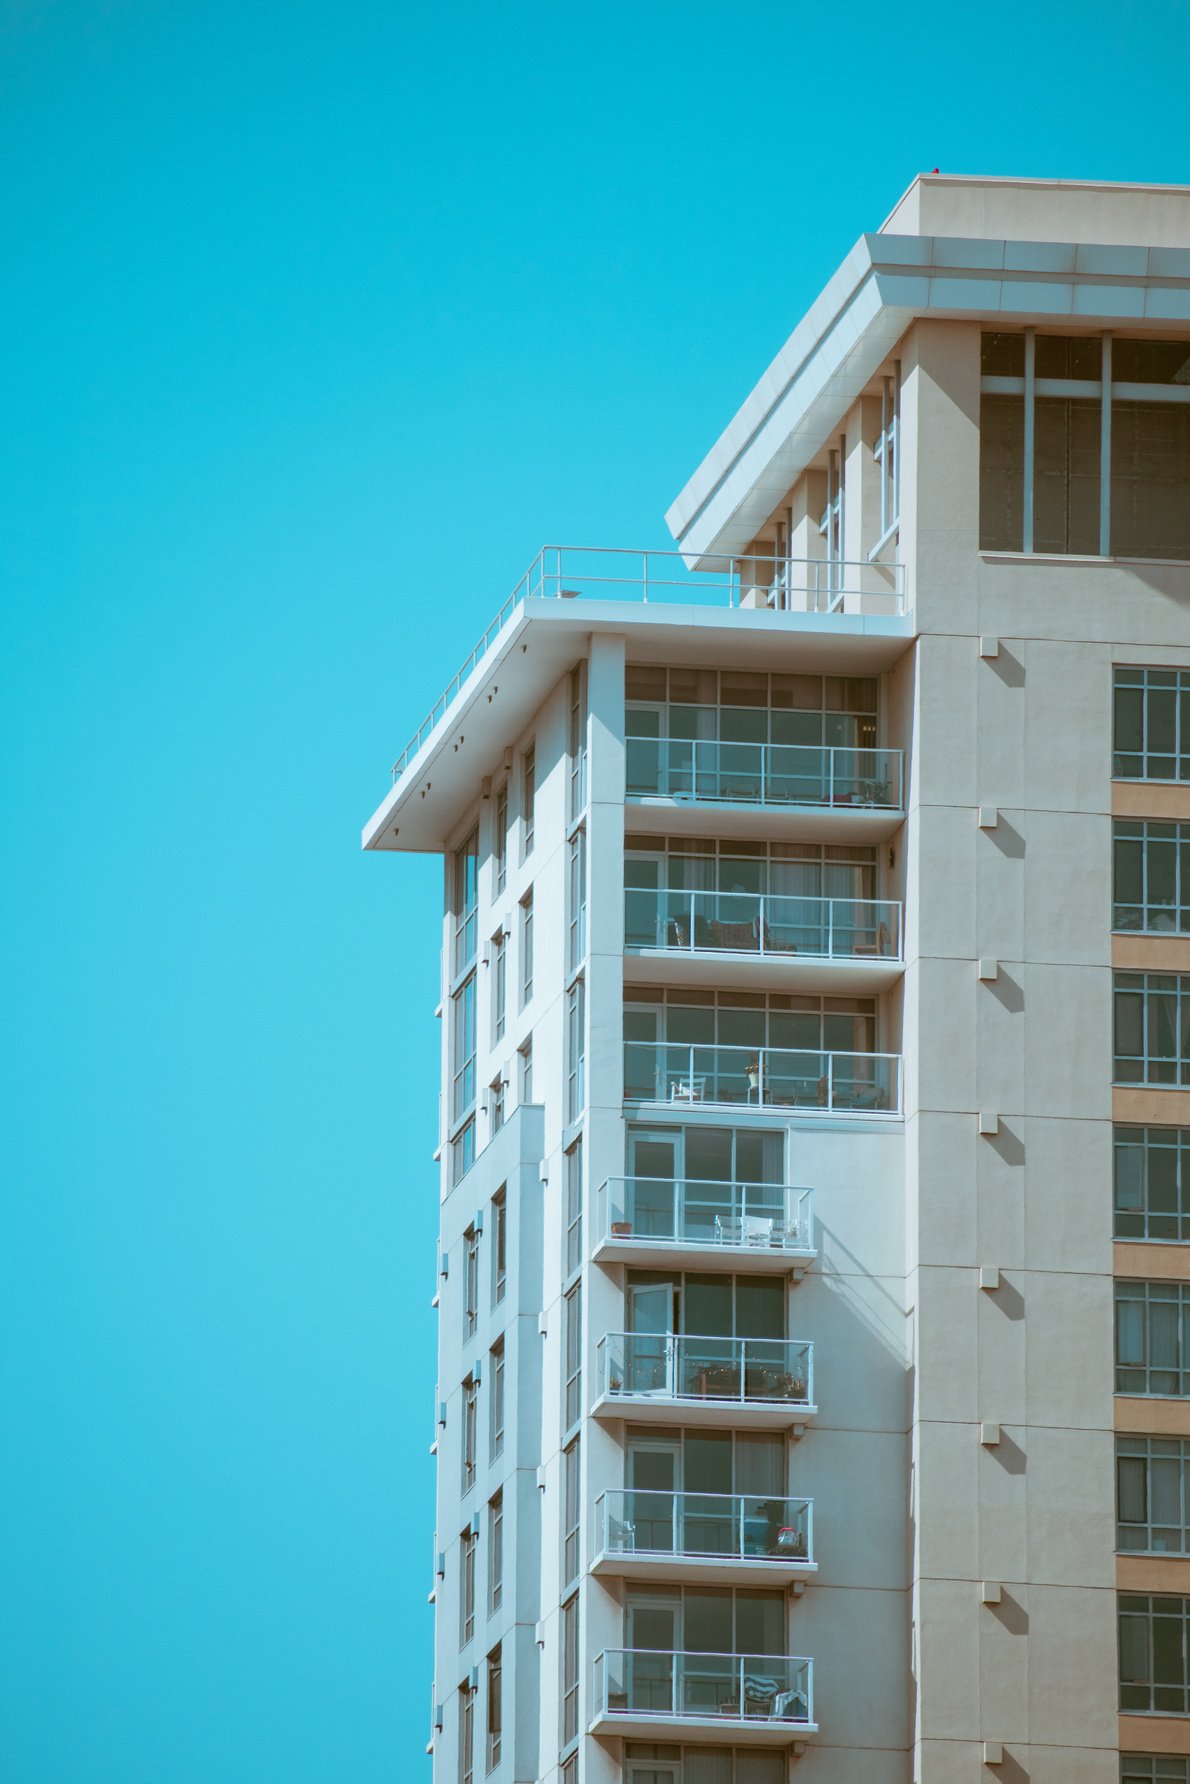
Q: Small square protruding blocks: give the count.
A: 8